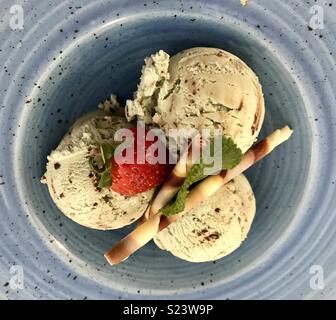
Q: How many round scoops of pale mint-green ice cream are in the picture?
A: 3